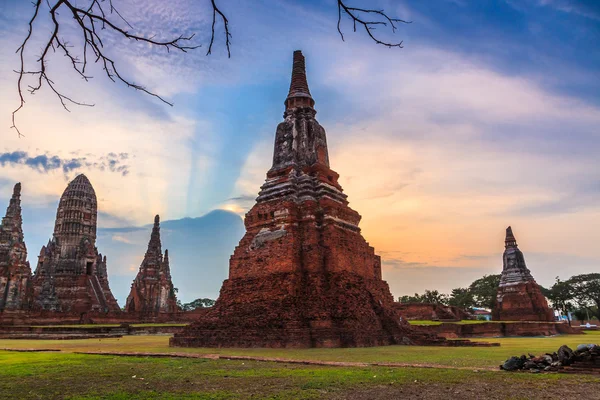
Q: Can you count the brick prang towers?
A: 5